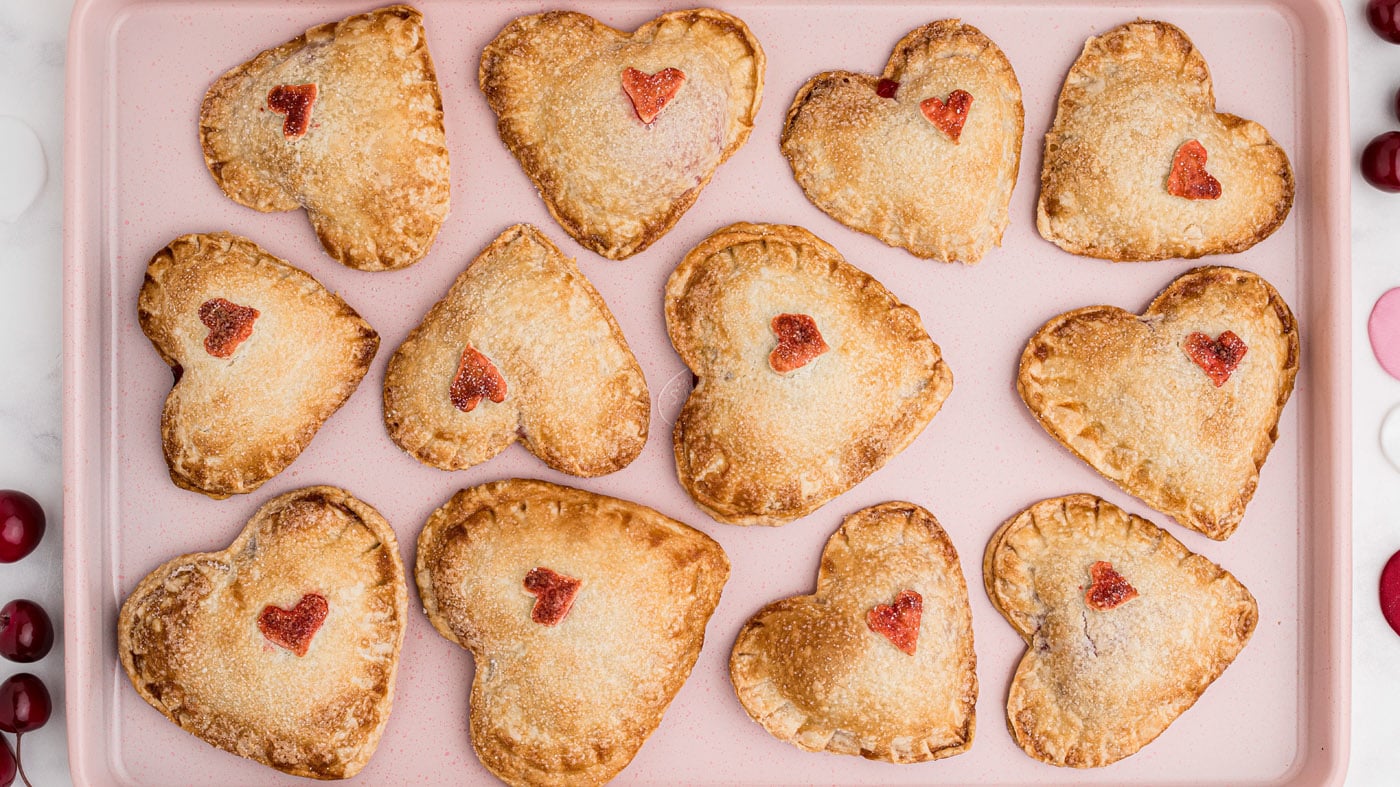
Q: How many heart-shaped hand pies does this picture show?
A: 12